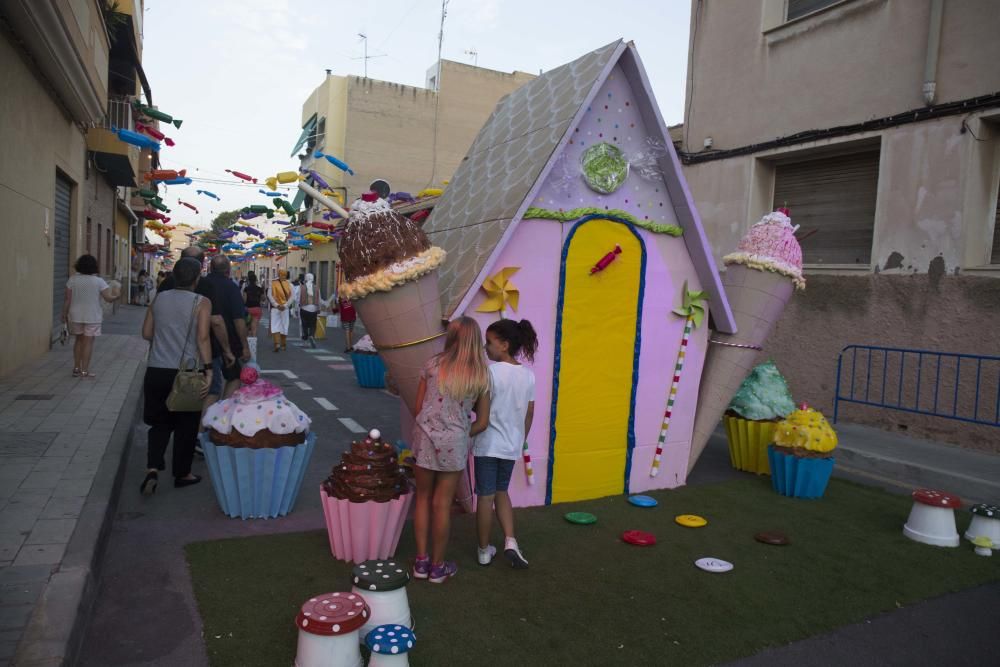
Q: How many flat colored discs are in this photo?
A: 6